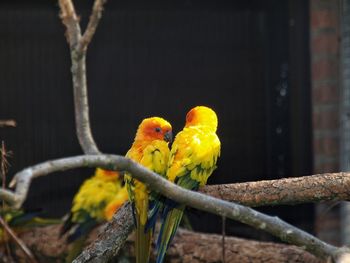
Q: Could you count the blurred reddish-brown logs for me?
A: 1